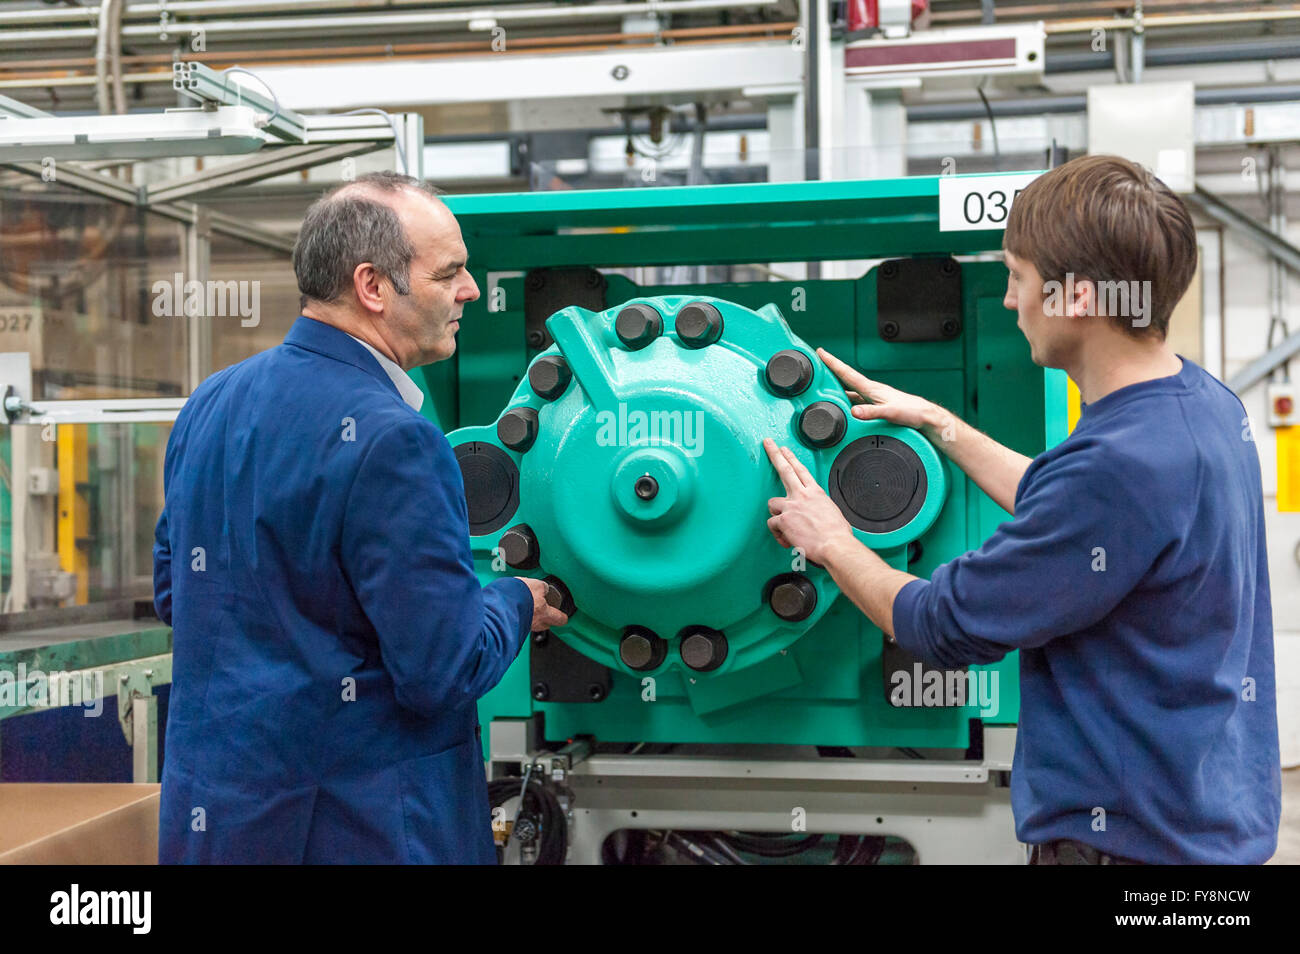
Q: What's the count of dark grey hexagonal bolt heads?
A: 11